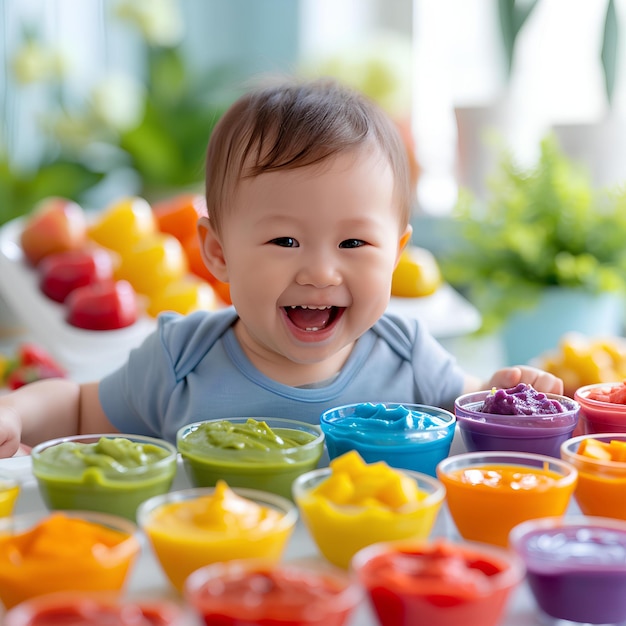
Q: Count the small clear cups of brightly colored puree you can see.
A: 15